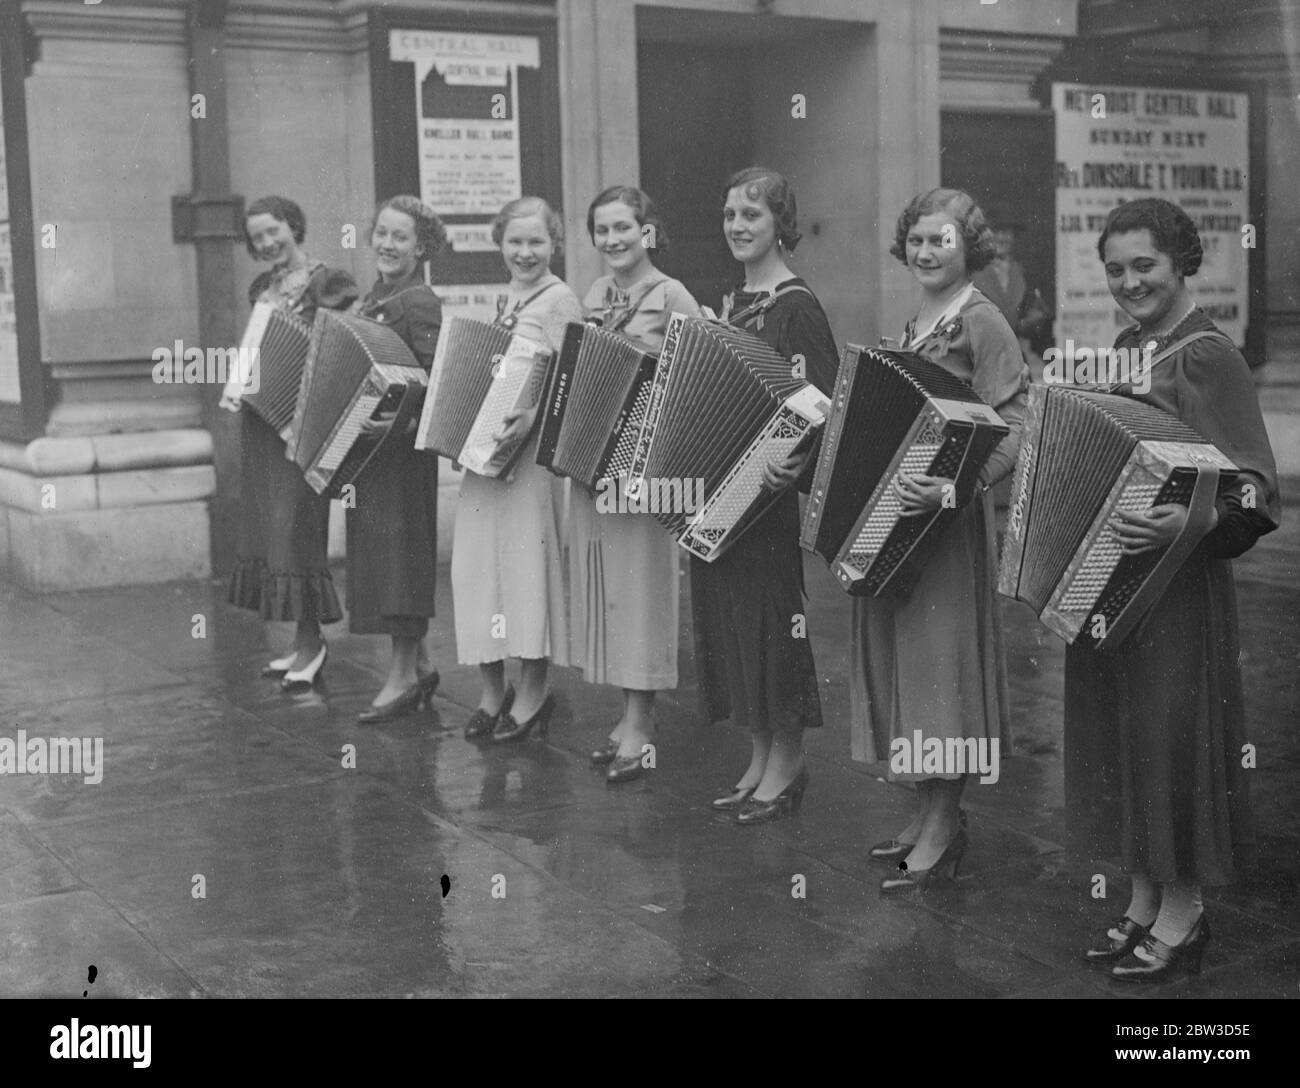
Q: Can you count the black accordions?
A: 2